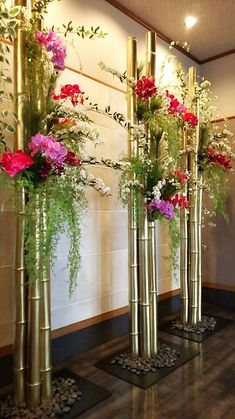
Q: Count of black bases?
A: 3